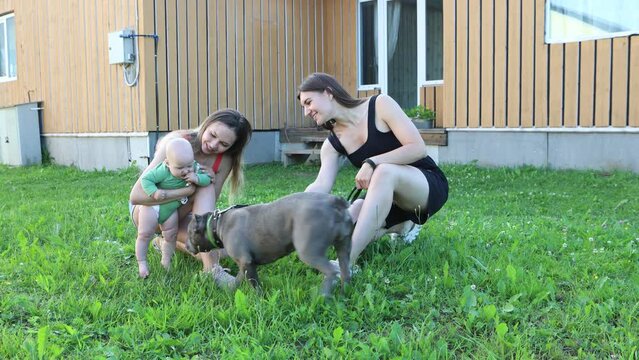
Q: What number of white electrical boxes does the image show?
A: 1